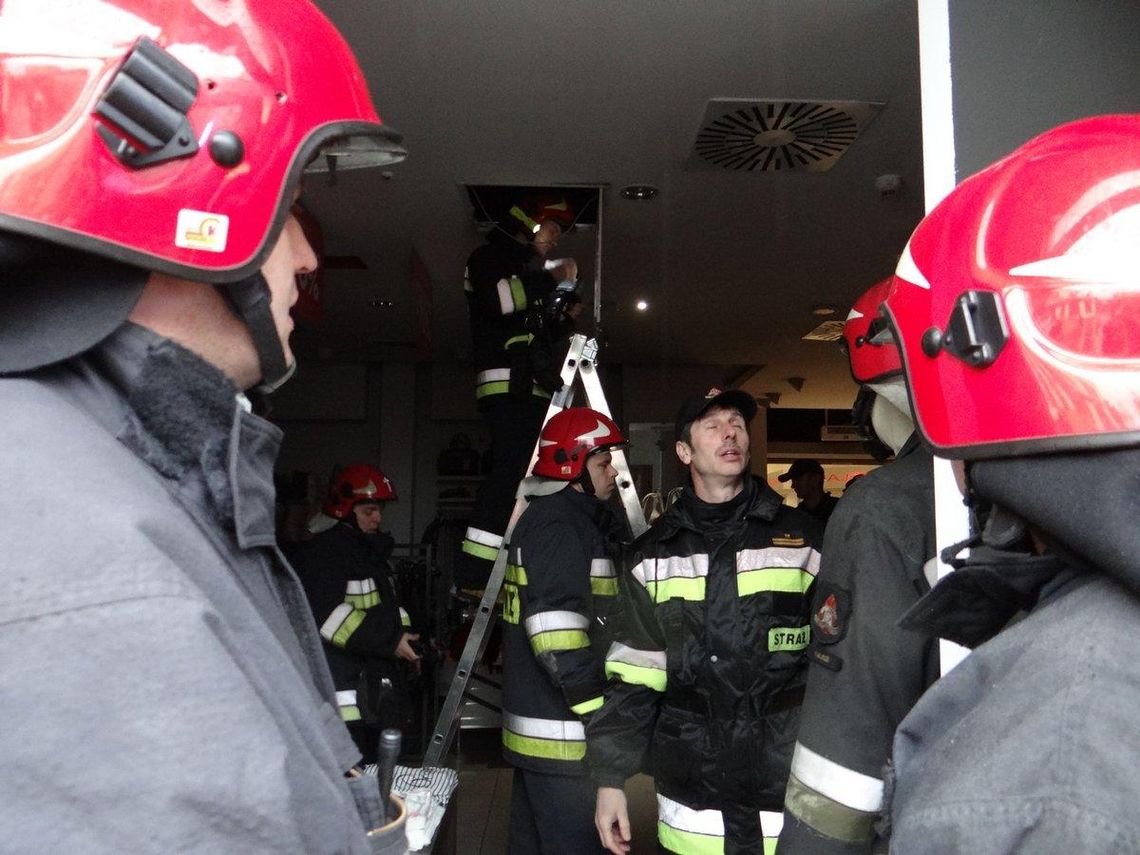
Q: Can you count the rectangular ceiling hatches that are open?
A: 1